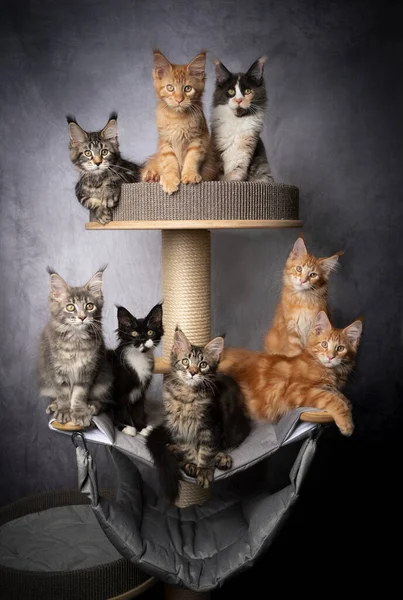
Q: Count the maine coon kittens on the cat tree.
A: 8